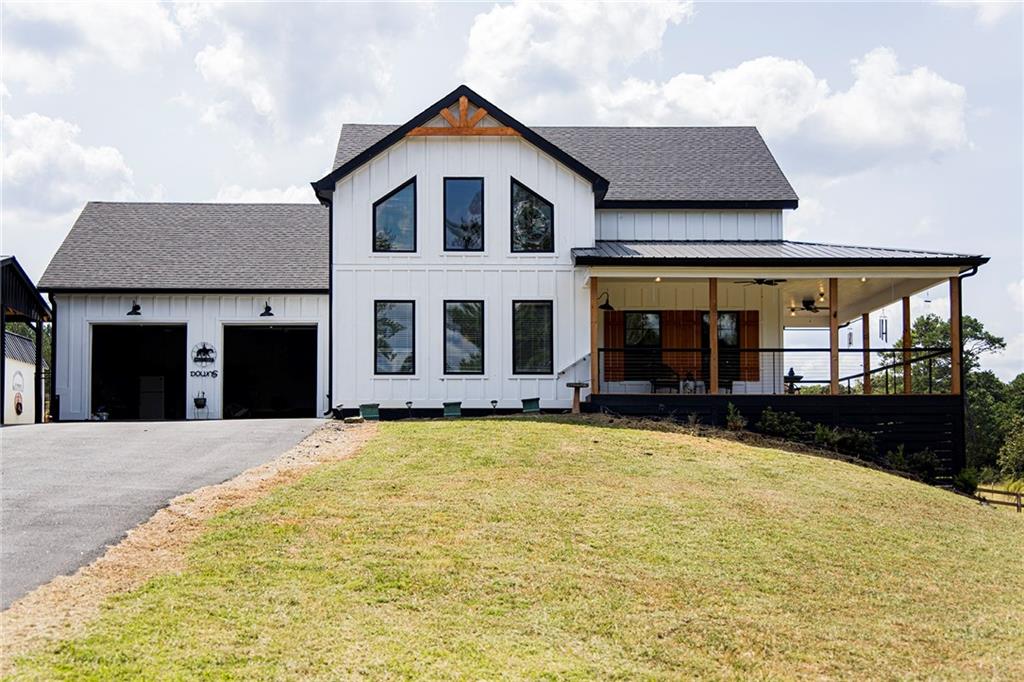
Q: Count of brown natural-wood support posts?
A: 6